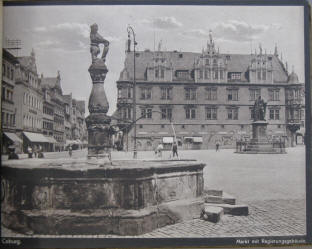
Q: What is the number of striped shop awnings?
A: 0